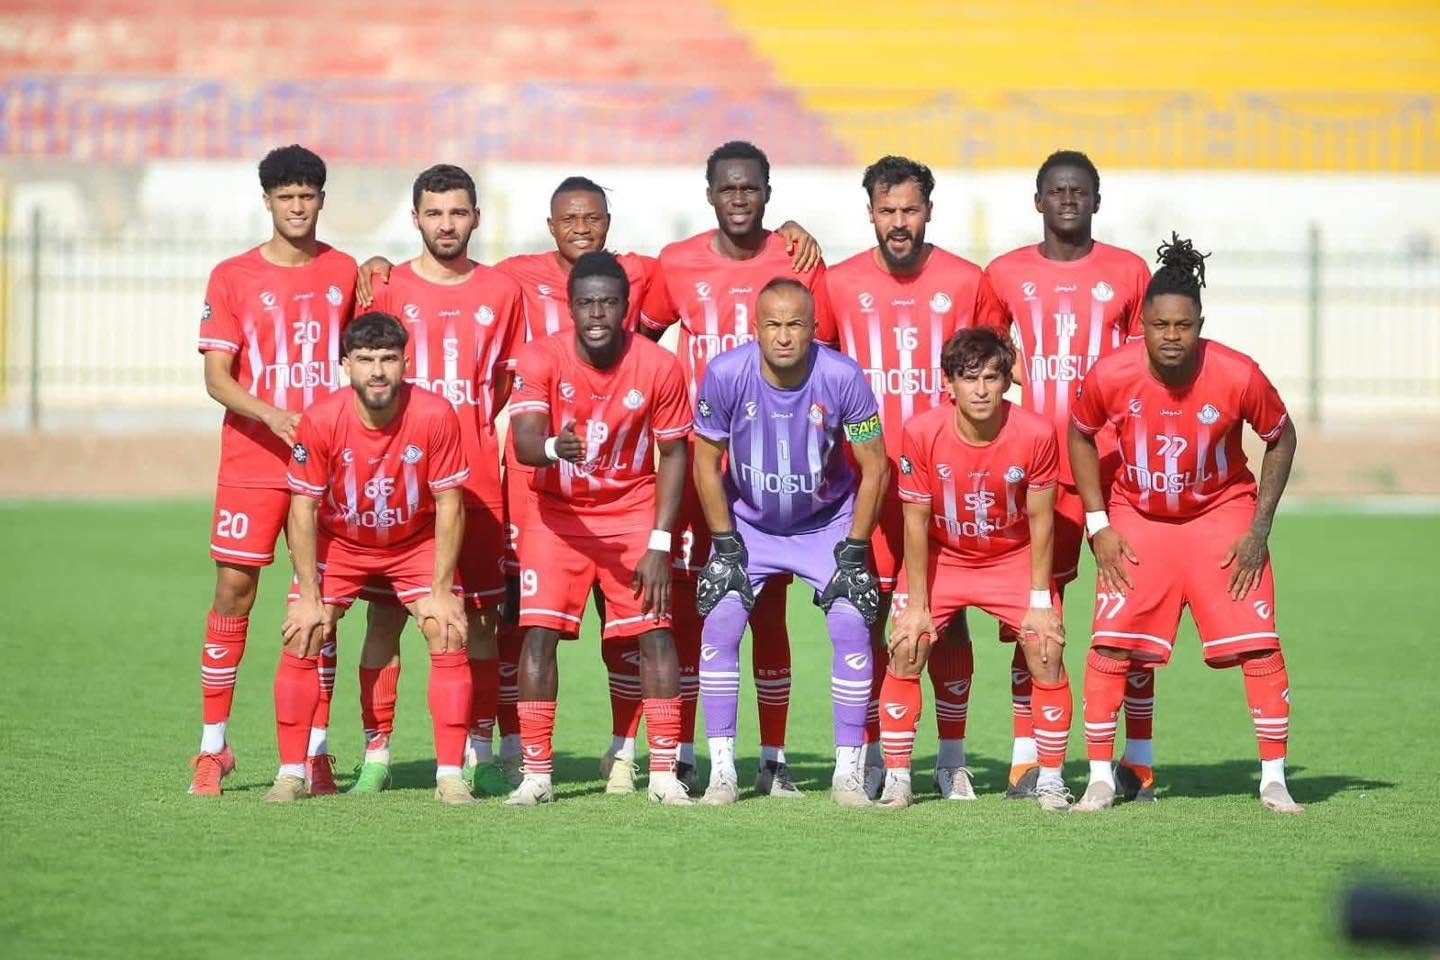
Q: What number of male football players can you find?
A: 11